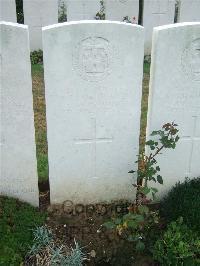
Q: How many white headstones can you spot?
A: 9